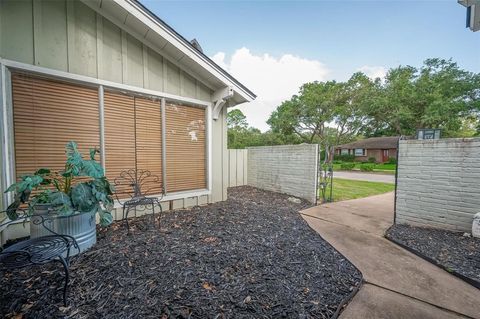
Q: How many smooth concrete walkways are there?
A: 1